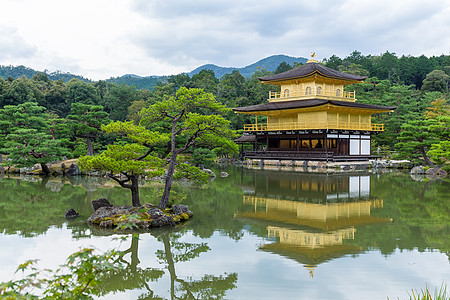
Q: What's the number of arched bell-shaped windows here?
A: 4